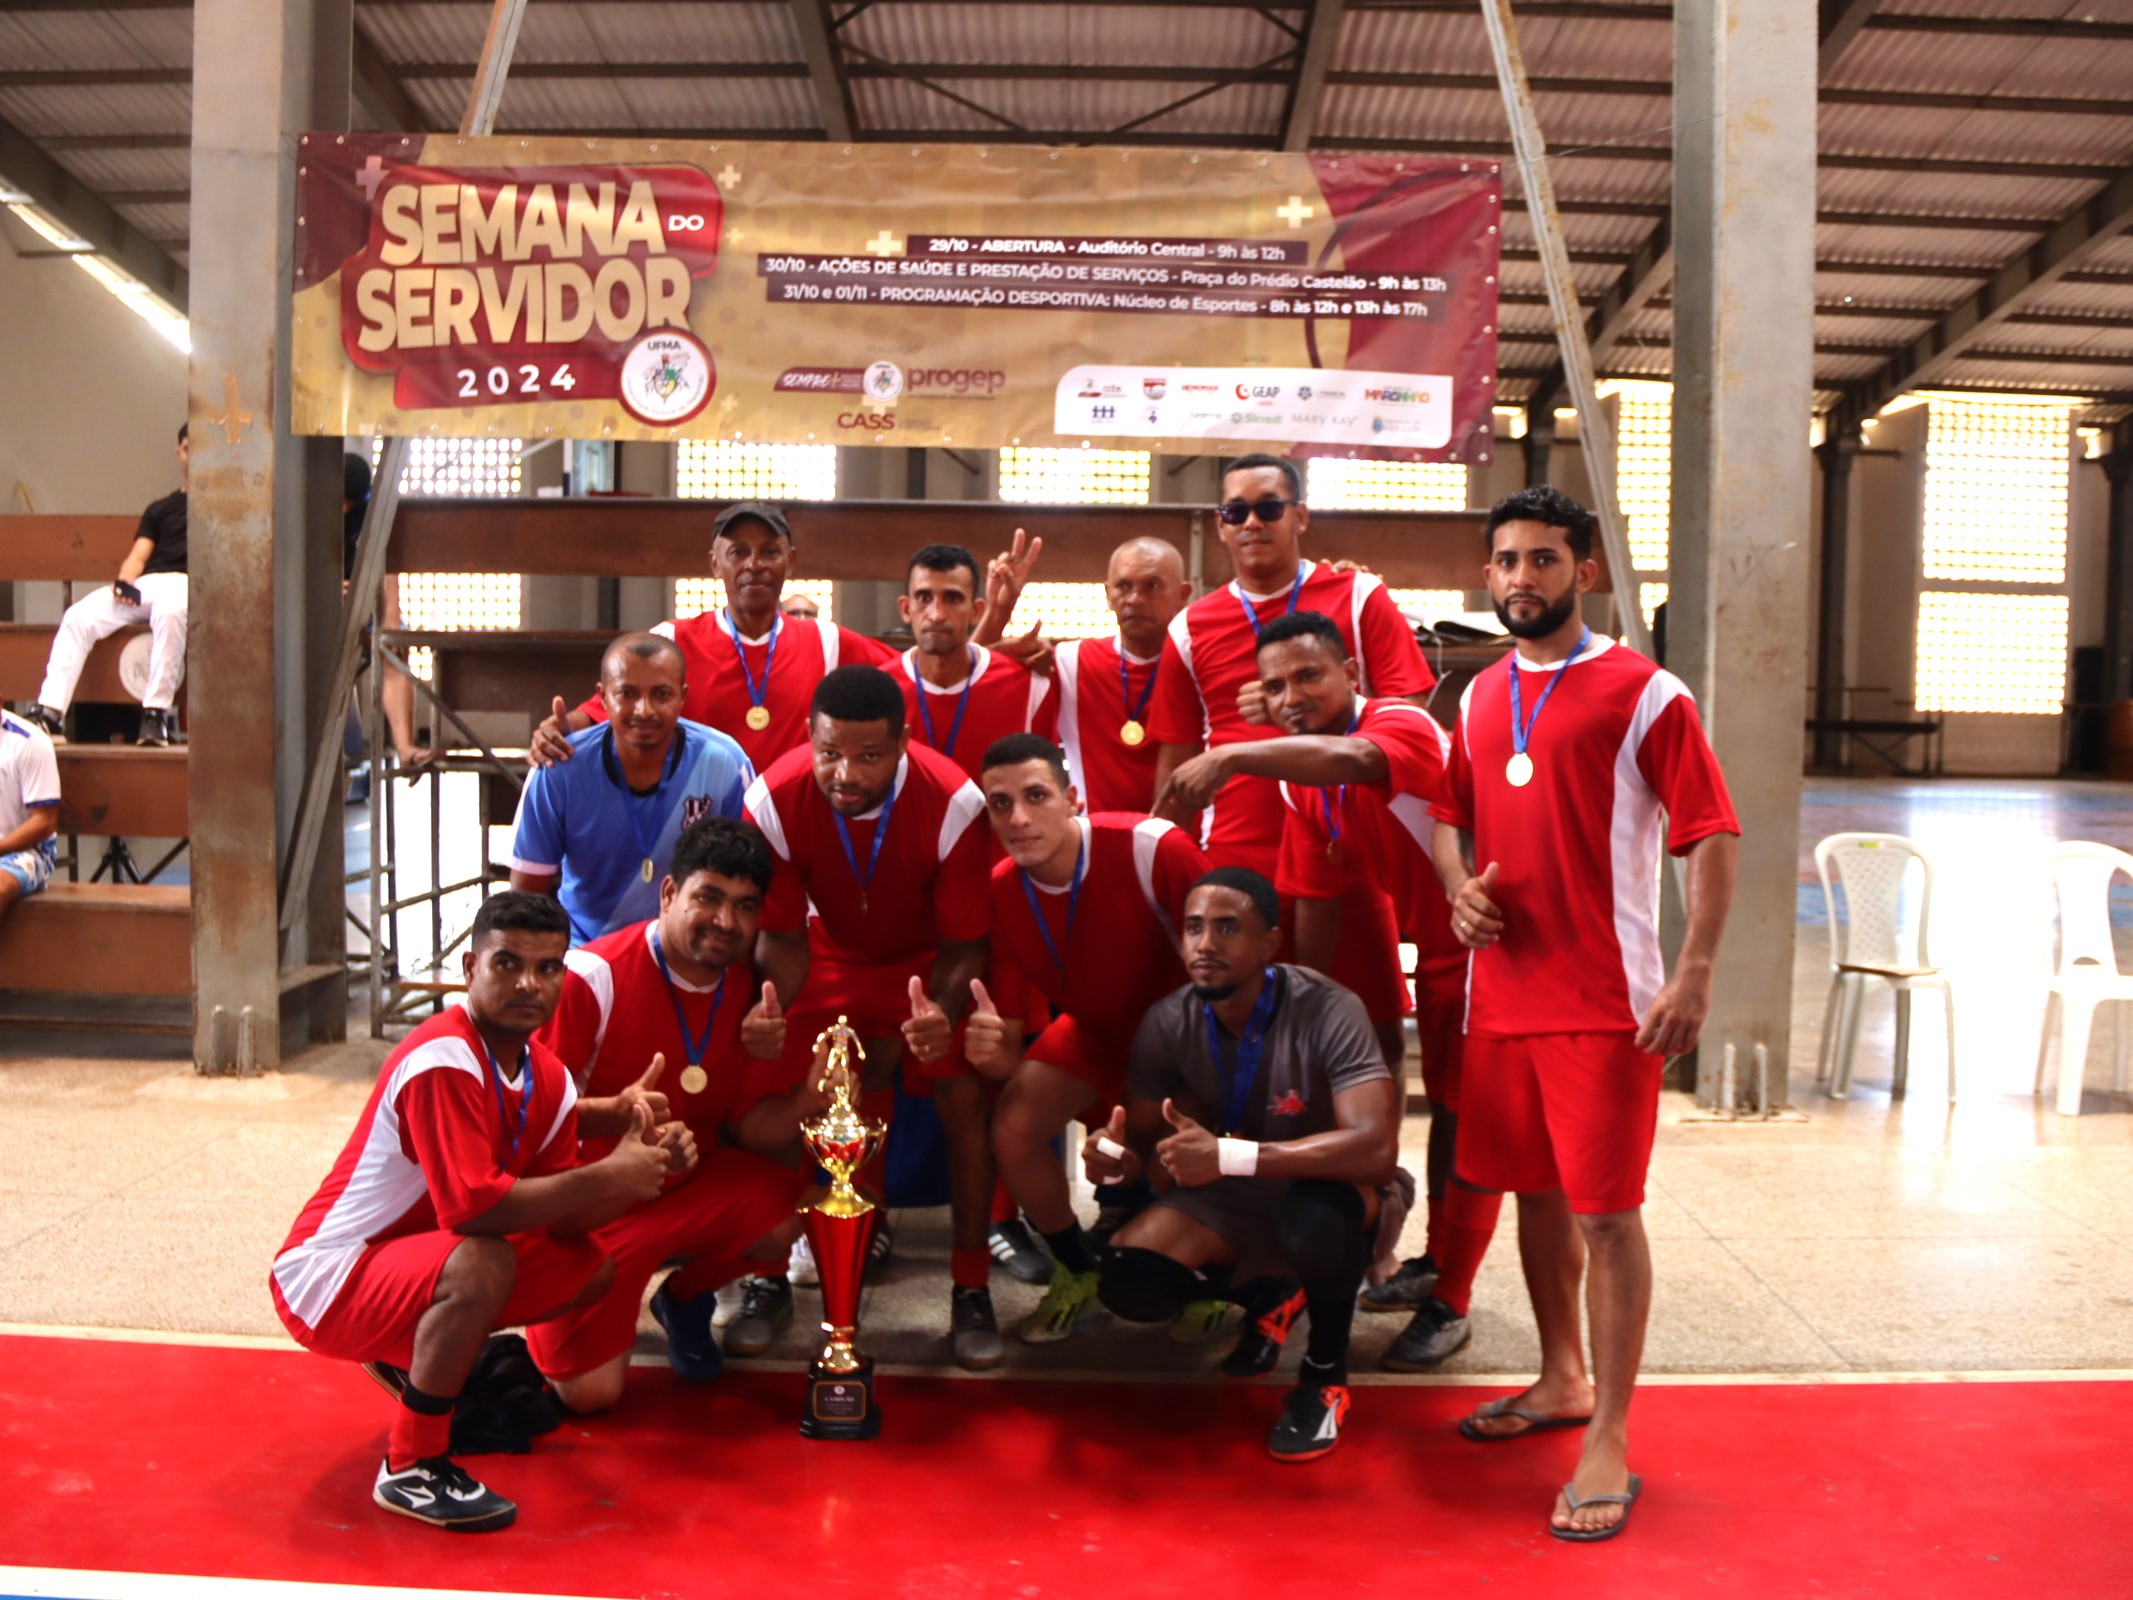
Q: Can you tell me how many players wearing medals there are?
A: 12